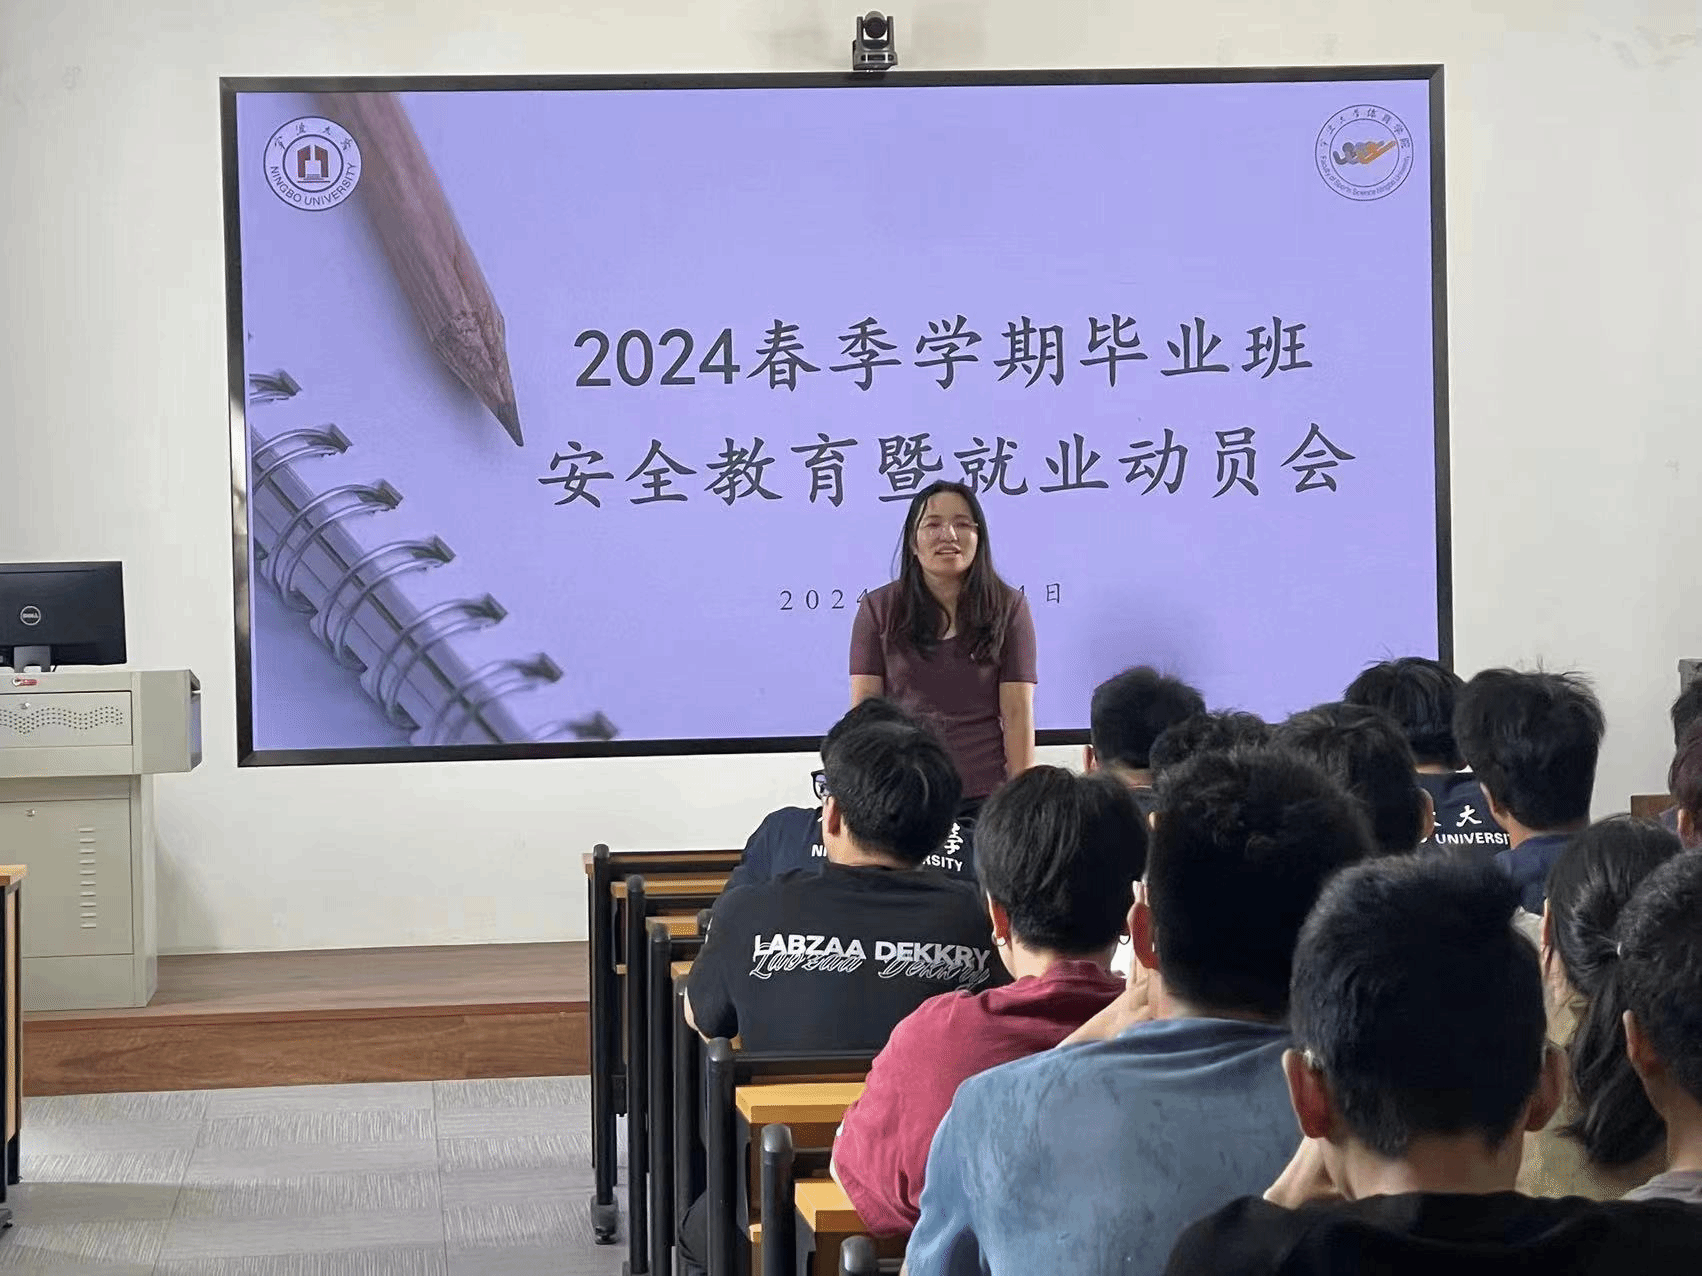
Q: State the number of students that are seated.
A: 14